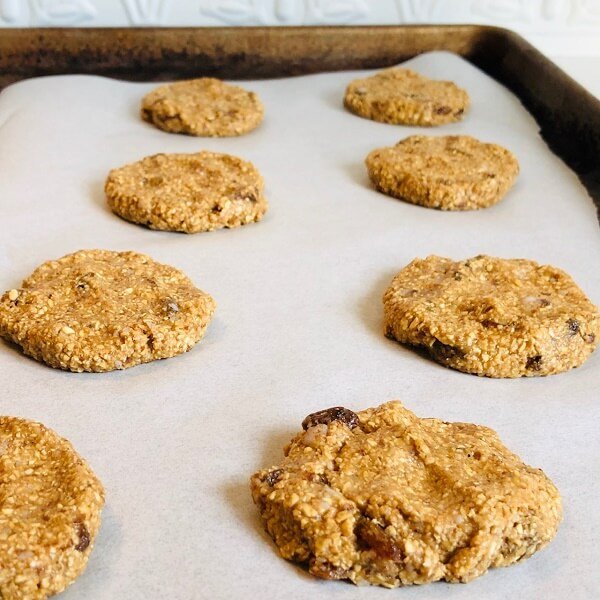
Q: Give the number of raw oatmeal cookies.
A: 8